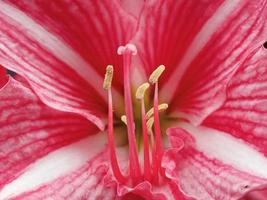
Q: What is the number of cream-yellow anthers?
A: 6